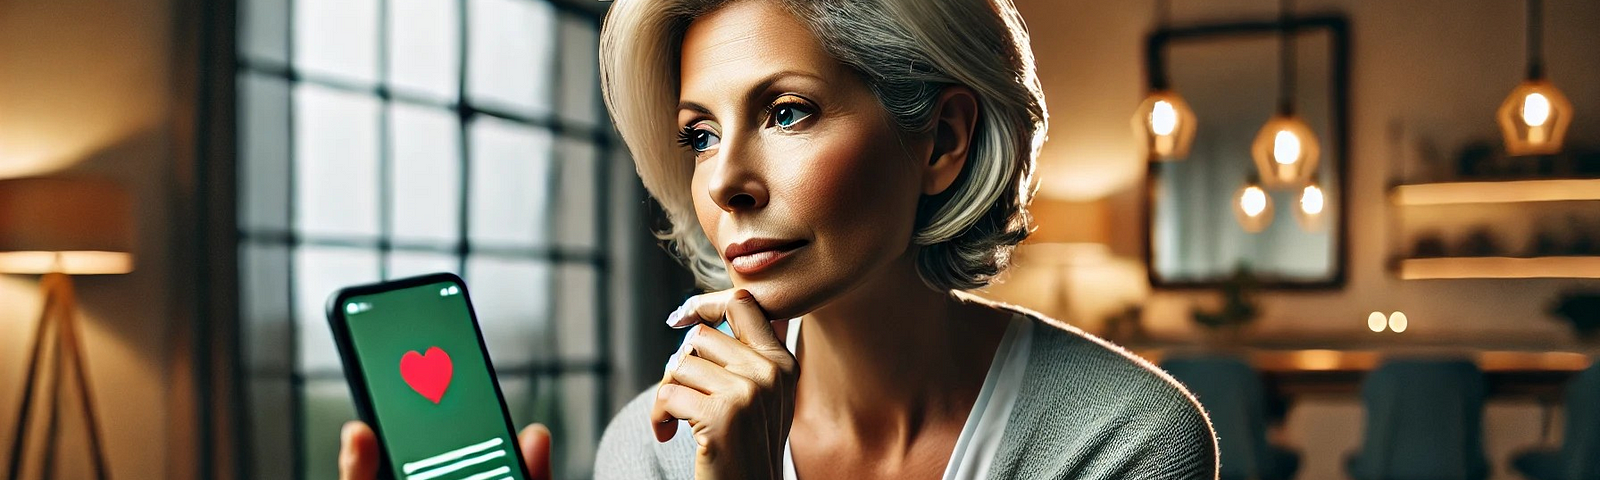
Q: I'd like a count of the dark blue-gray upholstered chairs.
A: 3